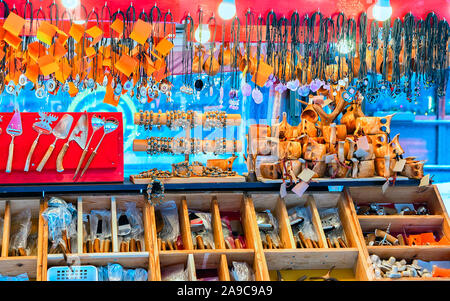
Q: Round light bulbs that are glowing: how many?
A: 5